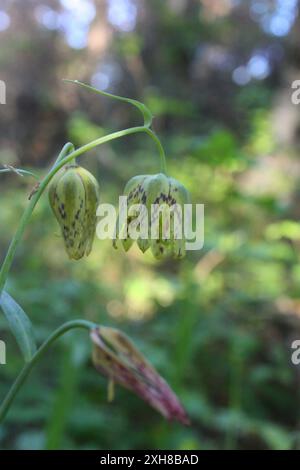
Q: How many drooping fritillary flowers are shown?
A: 3